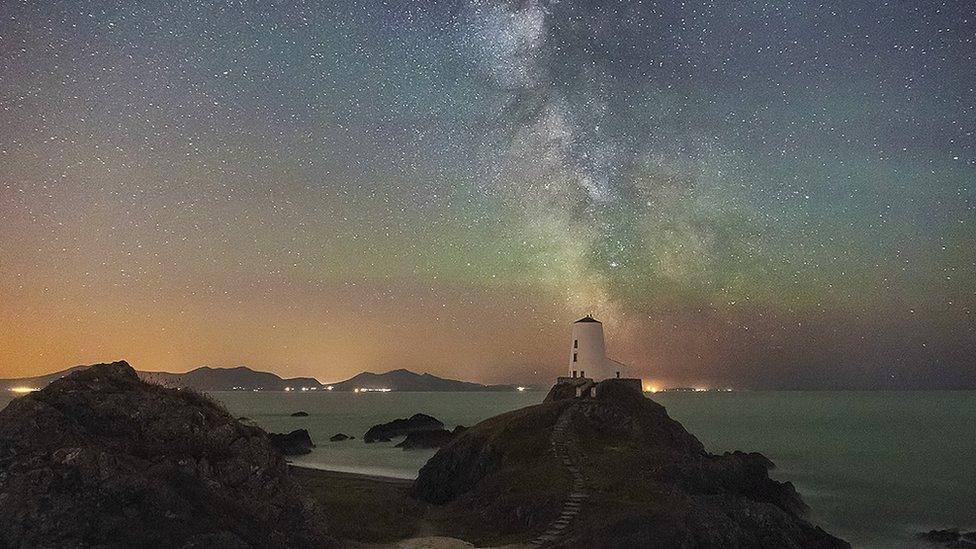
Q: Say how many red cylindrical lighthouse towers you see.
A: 0